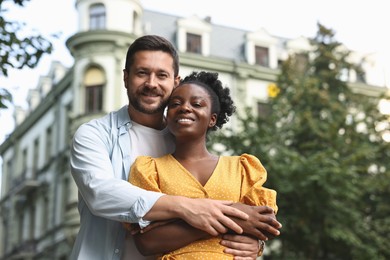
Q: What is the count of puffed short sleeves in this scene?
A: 2